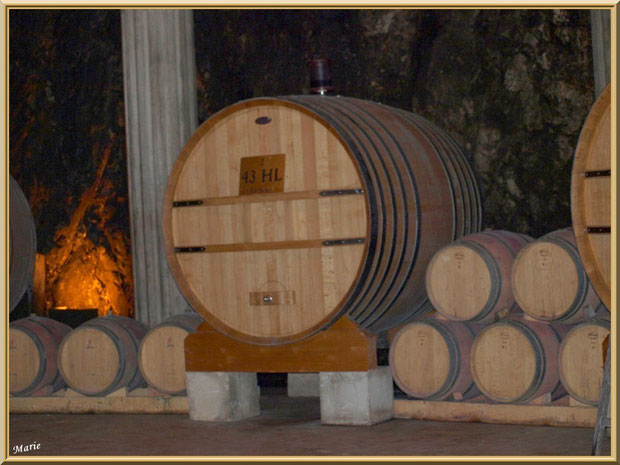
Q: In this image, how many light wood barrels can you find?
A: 10